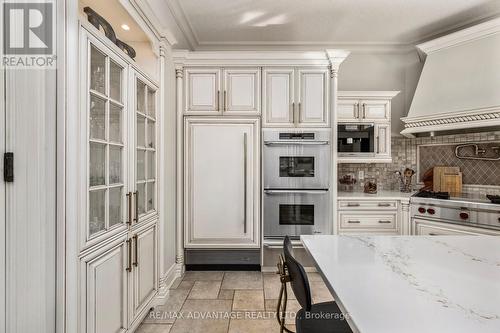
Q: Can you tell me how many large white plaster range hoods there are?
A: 1